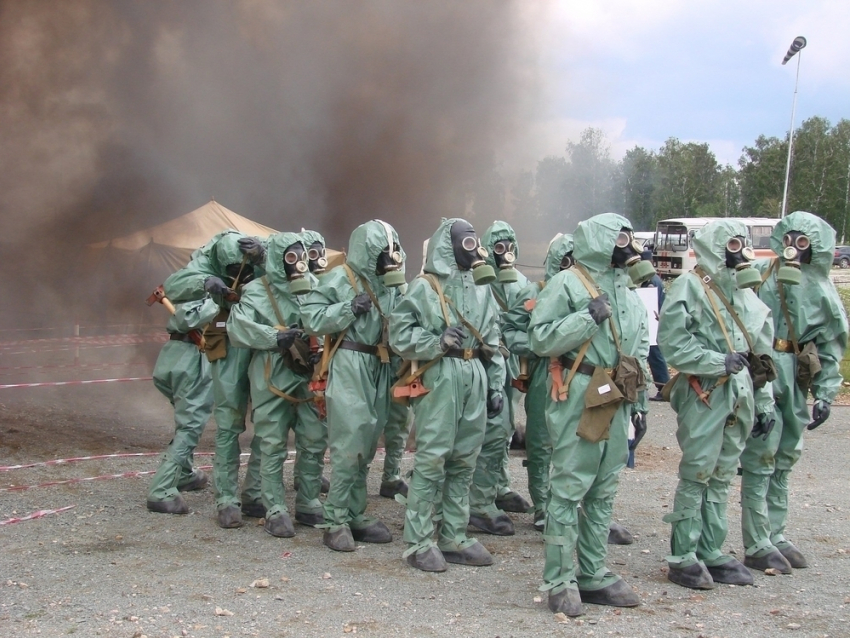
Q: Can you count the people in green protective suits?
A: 11